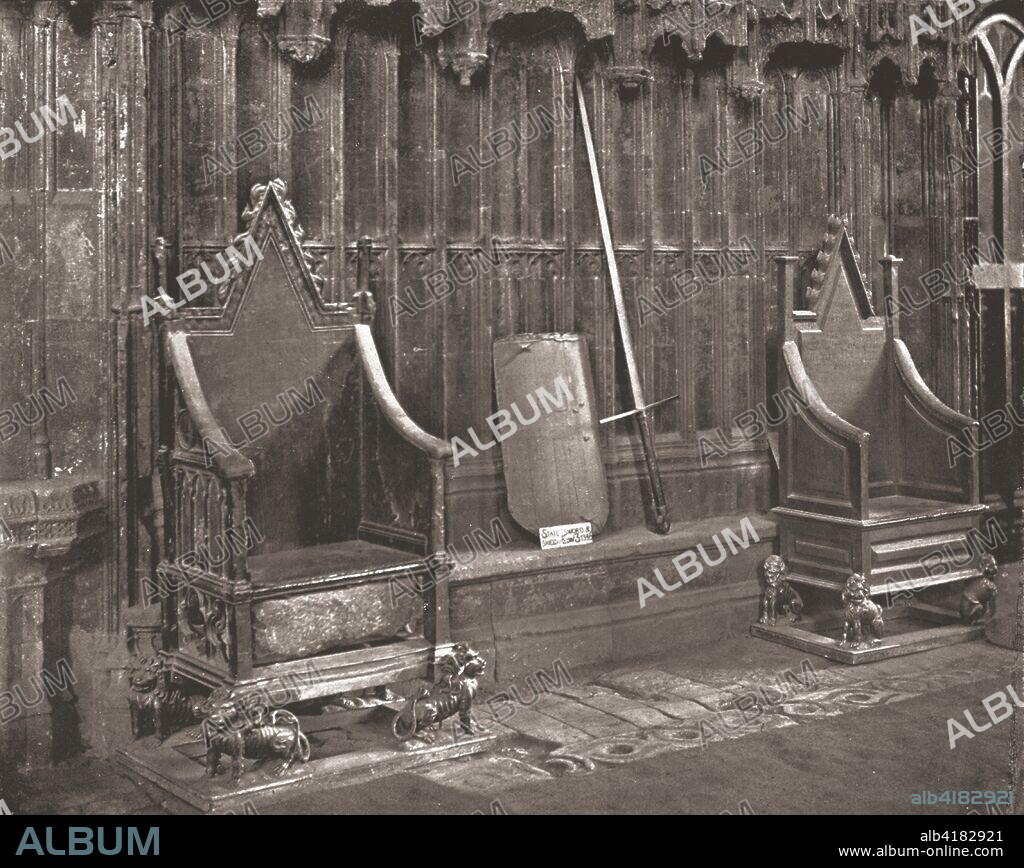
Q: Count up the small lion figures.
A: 6